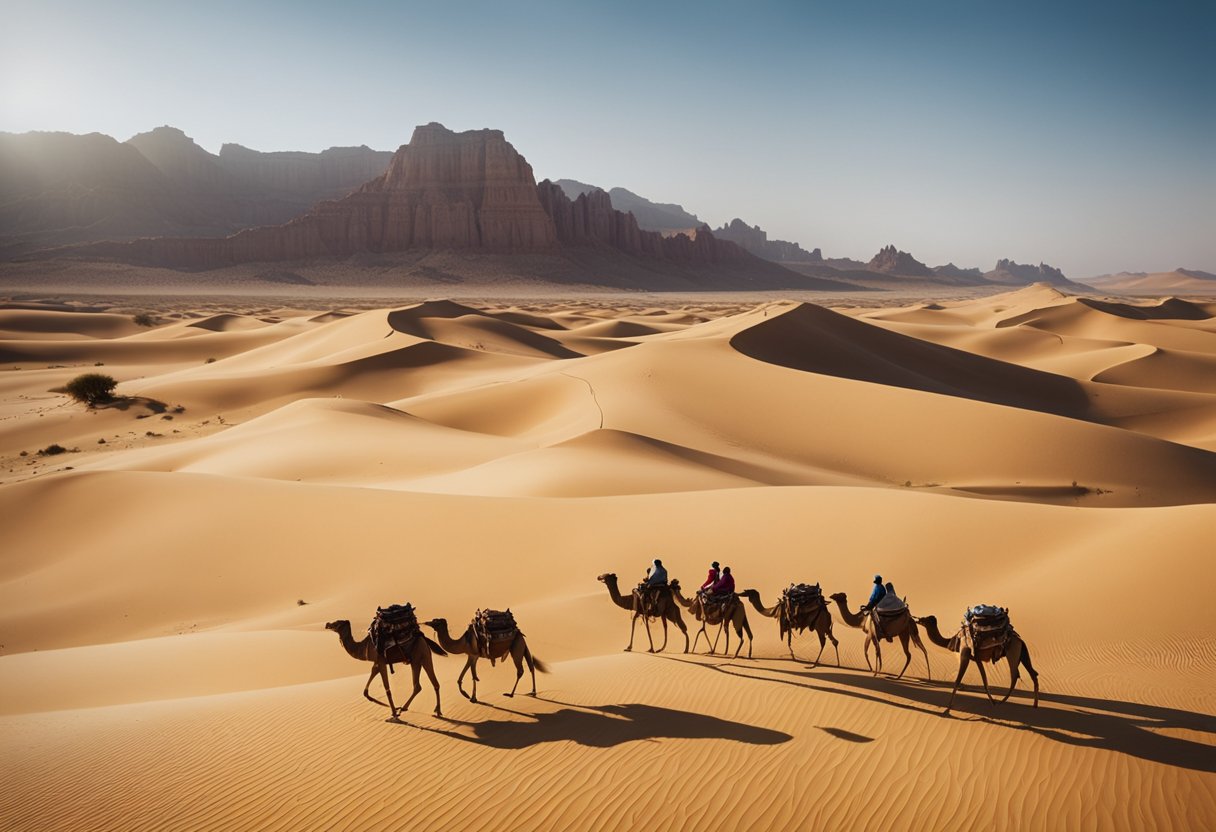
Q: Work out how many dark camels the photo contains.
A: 7